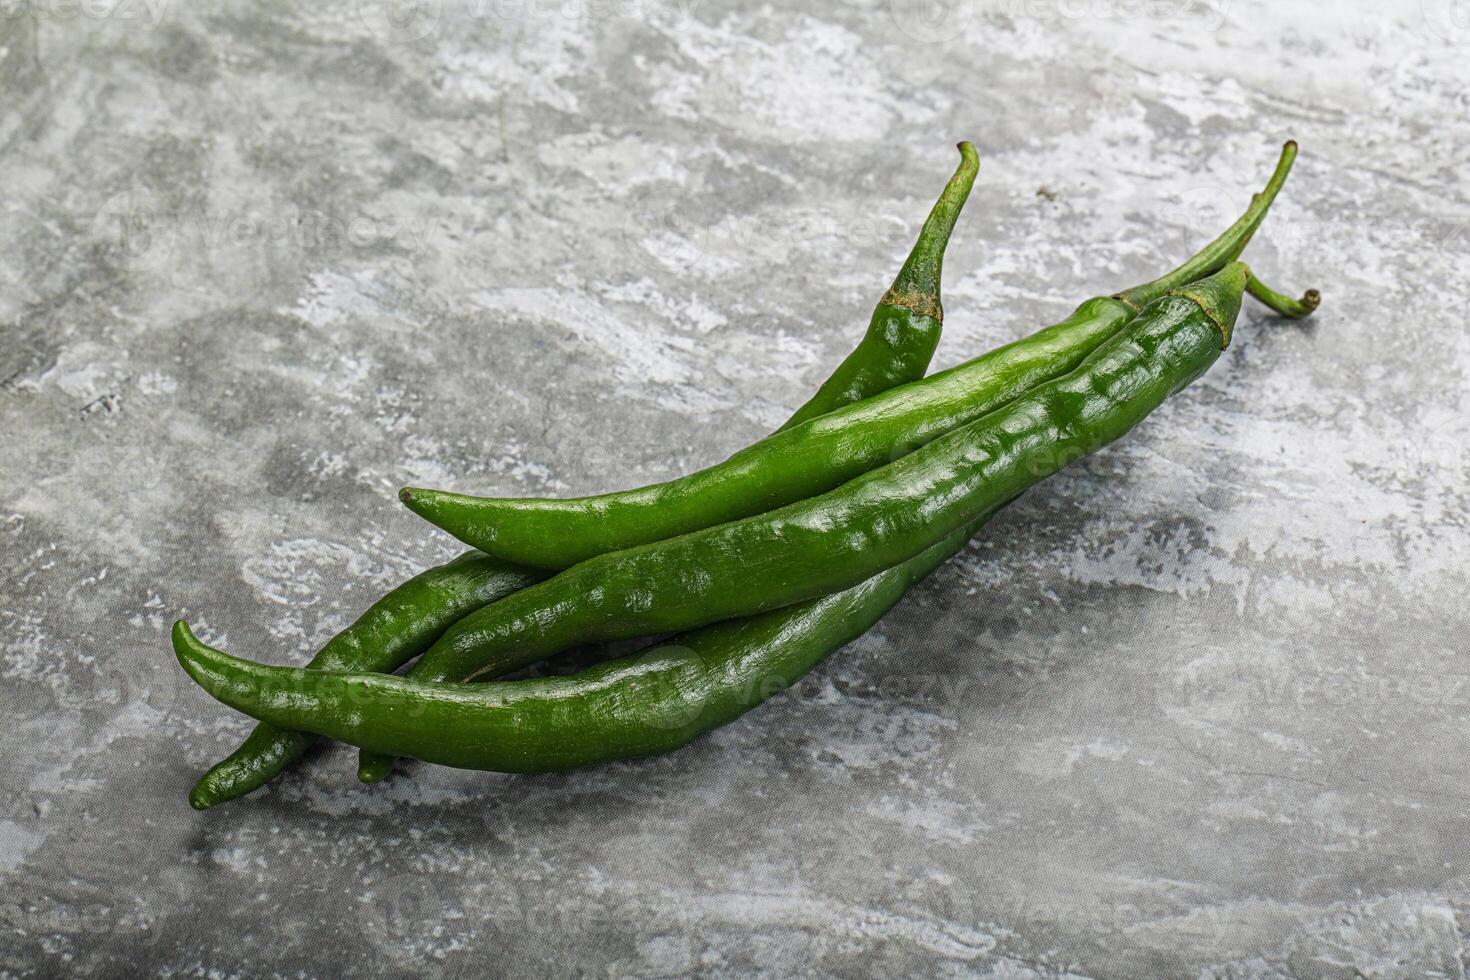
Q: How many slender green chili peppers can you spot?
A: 4